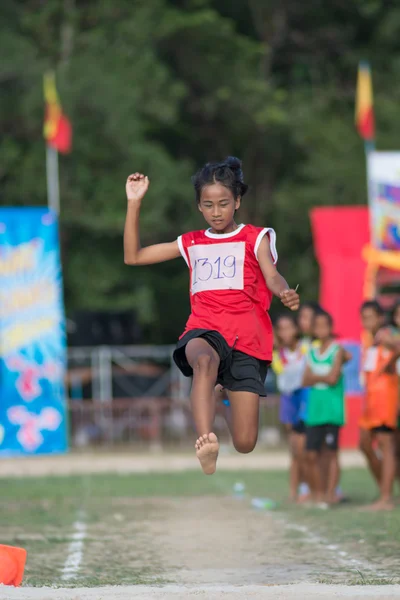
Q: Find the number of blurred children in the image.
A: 5